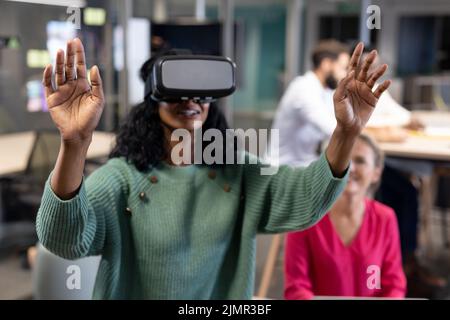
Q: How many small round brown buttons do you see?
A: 5